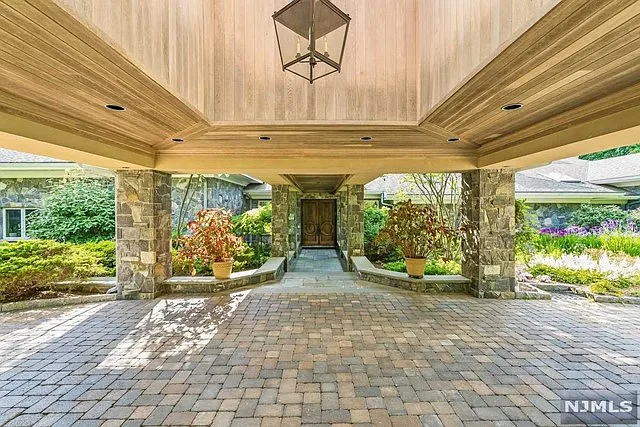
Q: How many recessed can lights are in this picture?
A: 6